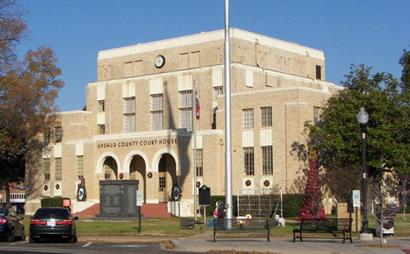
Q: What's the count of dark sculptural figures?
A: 2